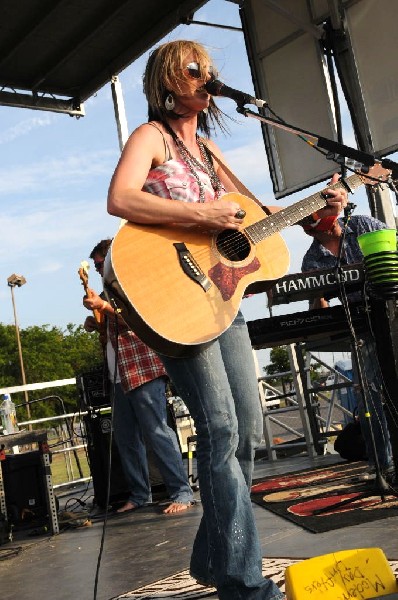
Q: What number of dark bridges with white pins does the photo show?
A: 1